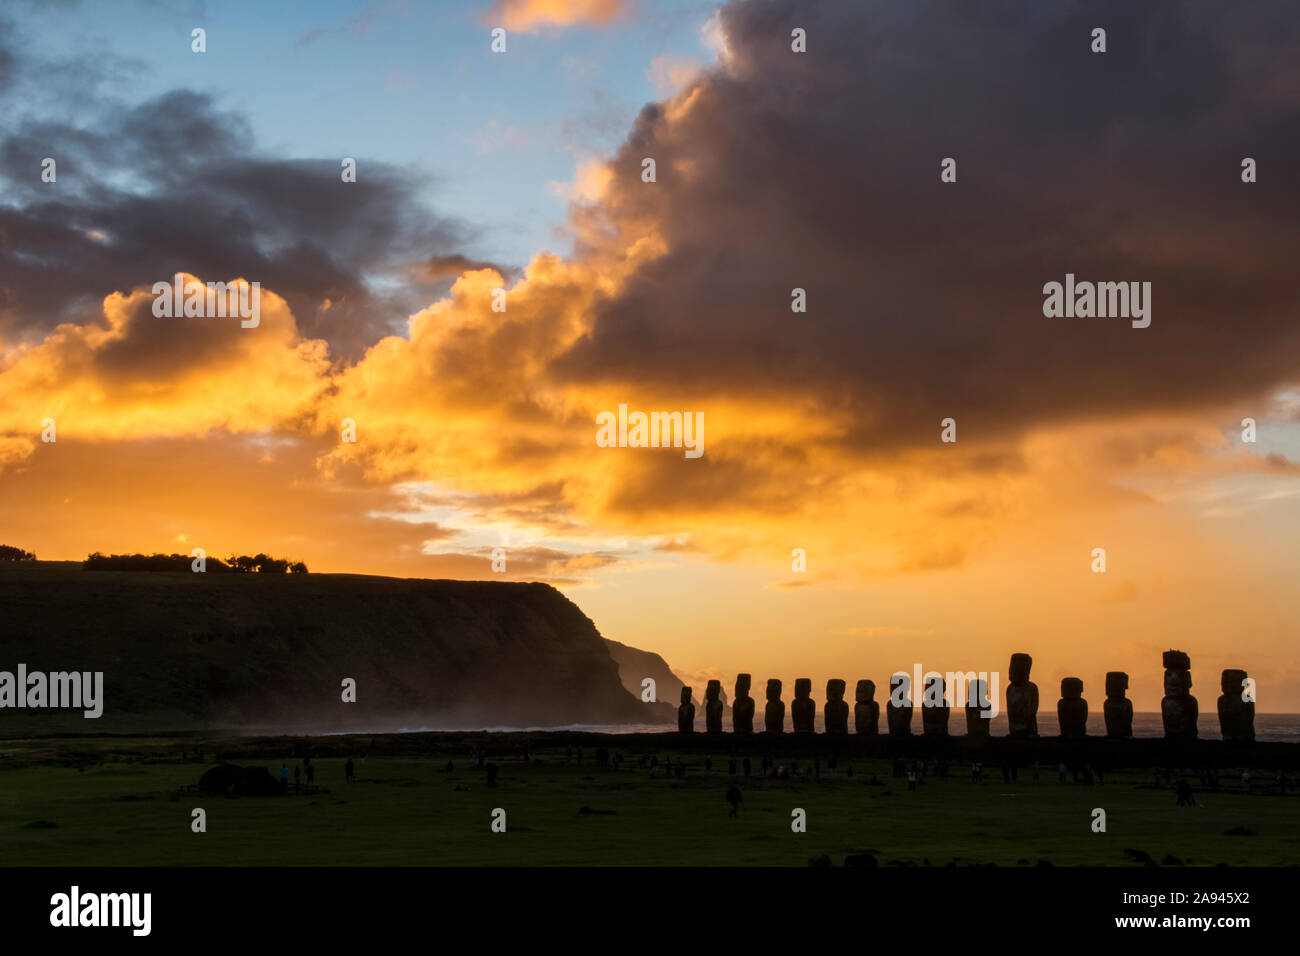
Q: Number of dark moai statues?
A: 15